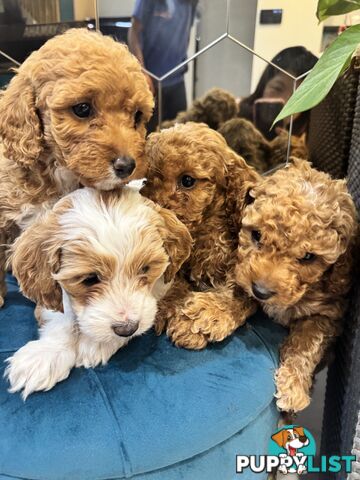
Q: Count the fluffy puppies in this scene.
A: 4